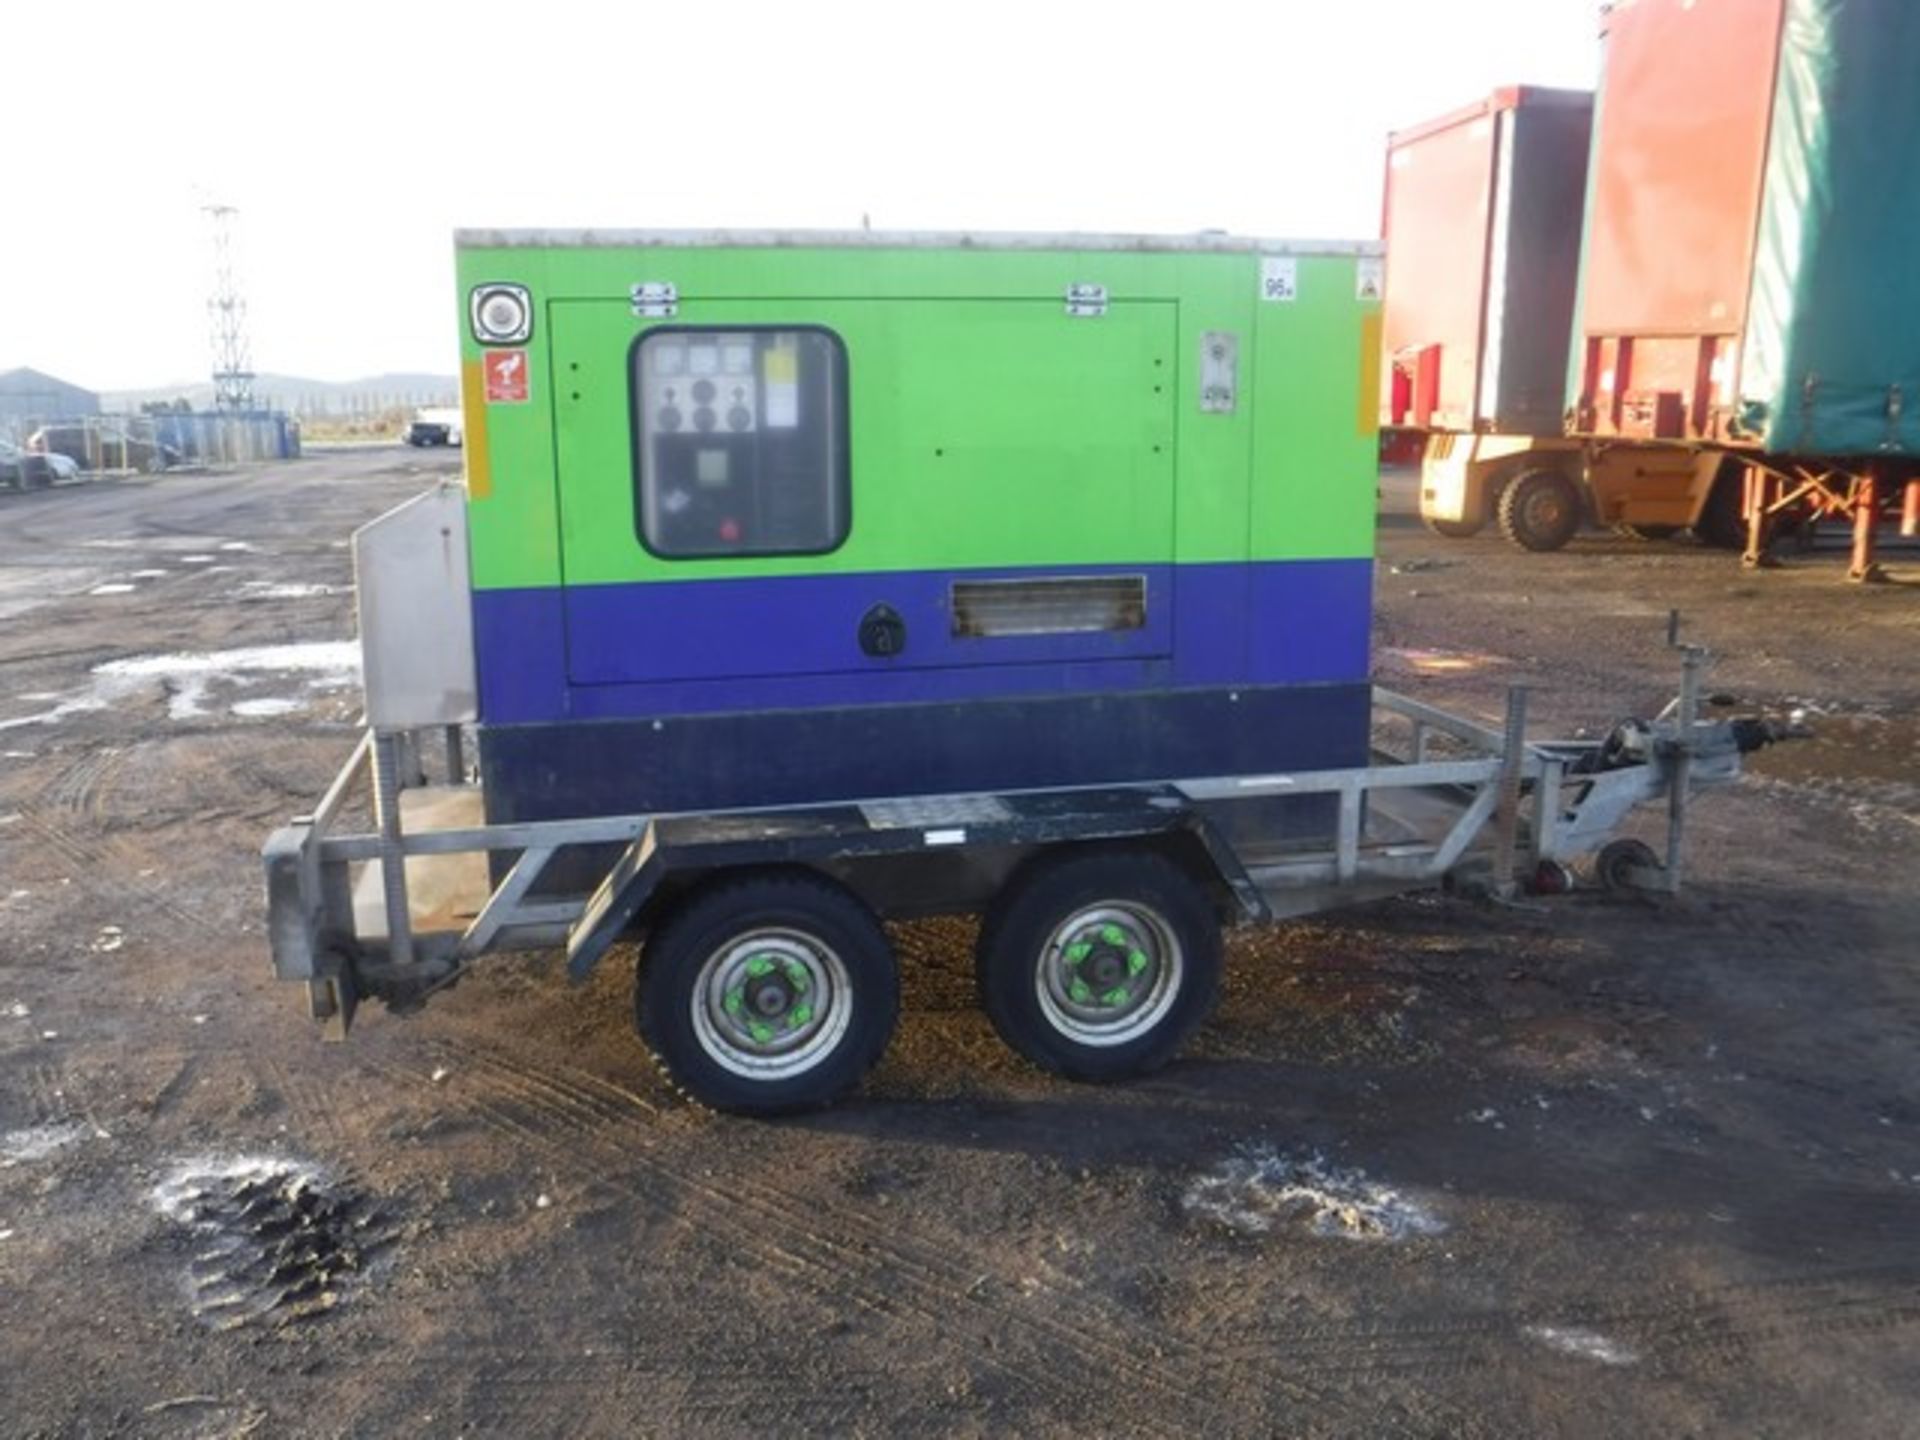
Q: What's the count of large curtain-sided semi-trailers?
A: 2